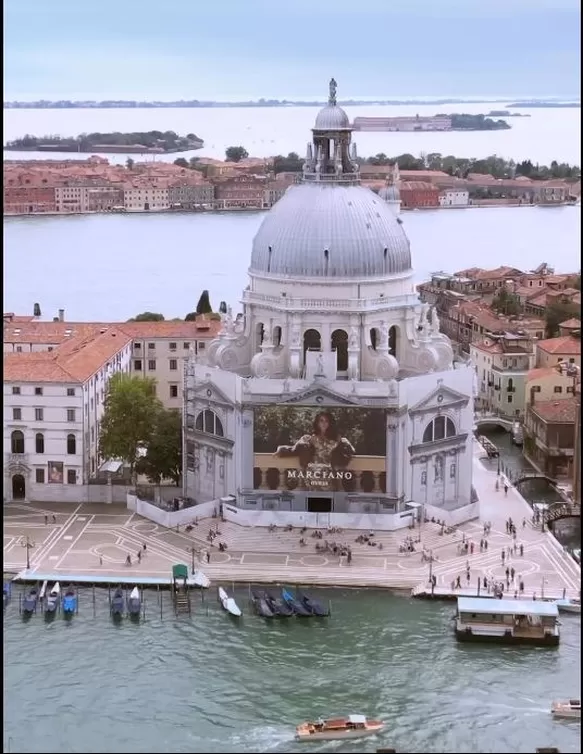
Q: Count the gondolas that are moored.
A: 11